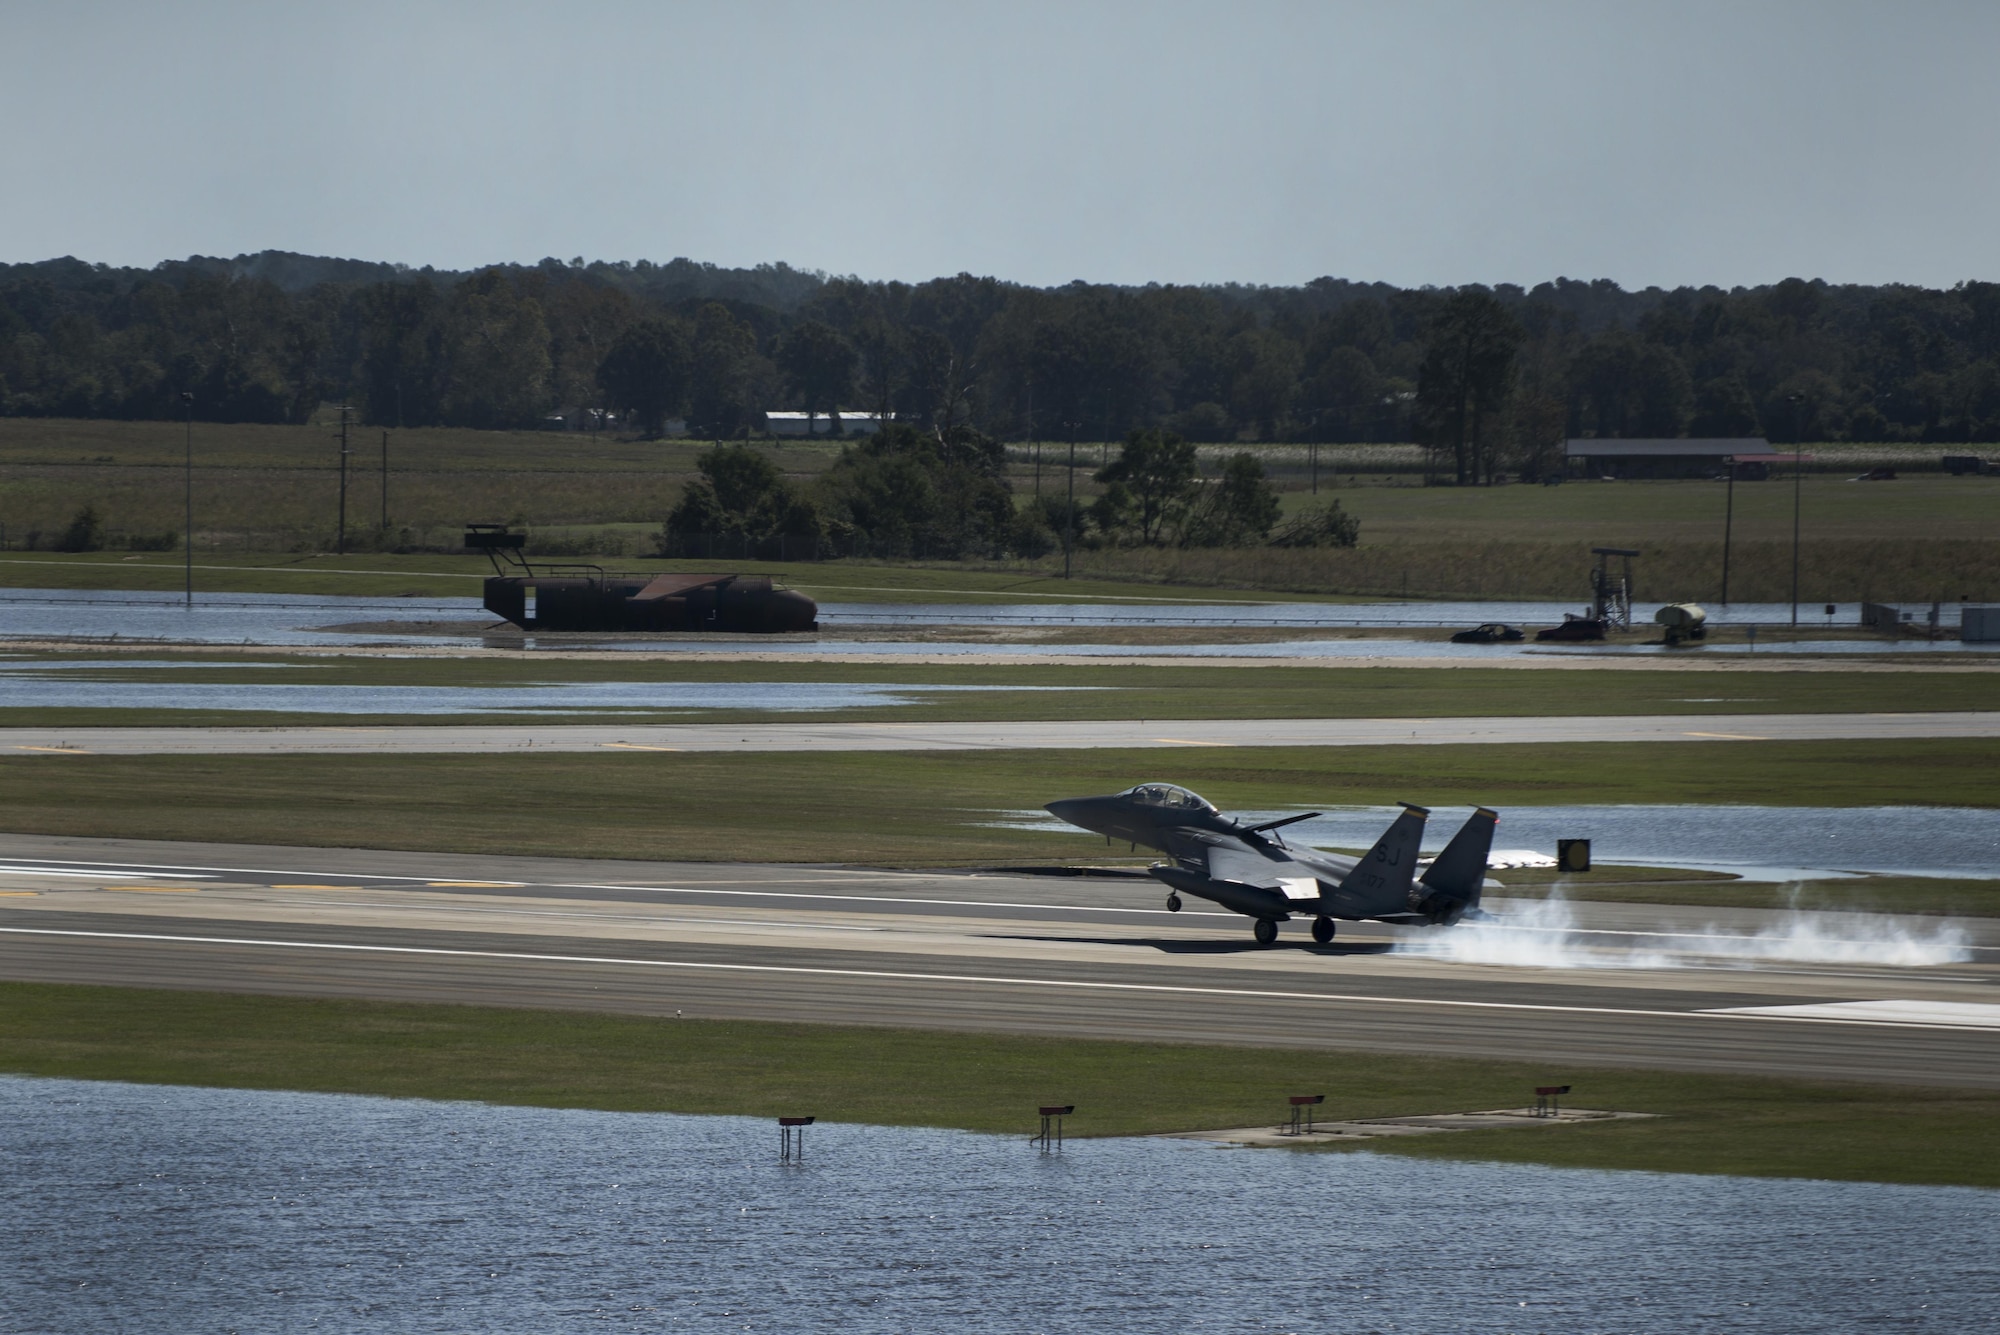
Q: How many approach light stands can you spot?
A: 4